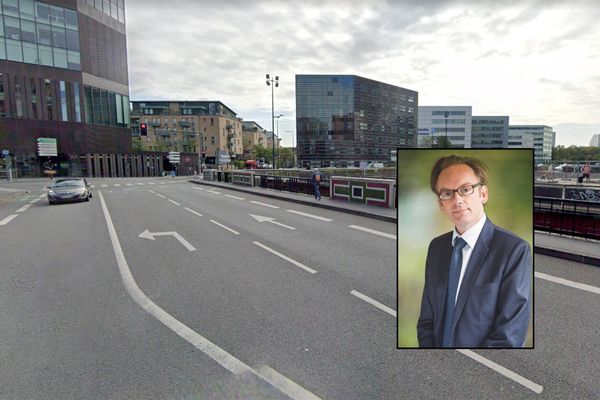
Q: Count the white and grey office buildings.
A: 3